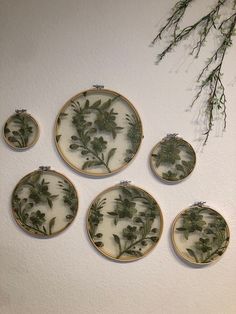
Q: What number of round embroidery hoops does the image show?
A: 6